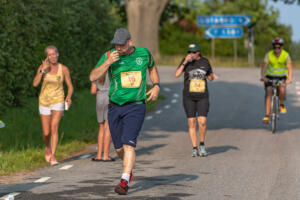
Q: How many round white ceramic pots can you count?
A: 0